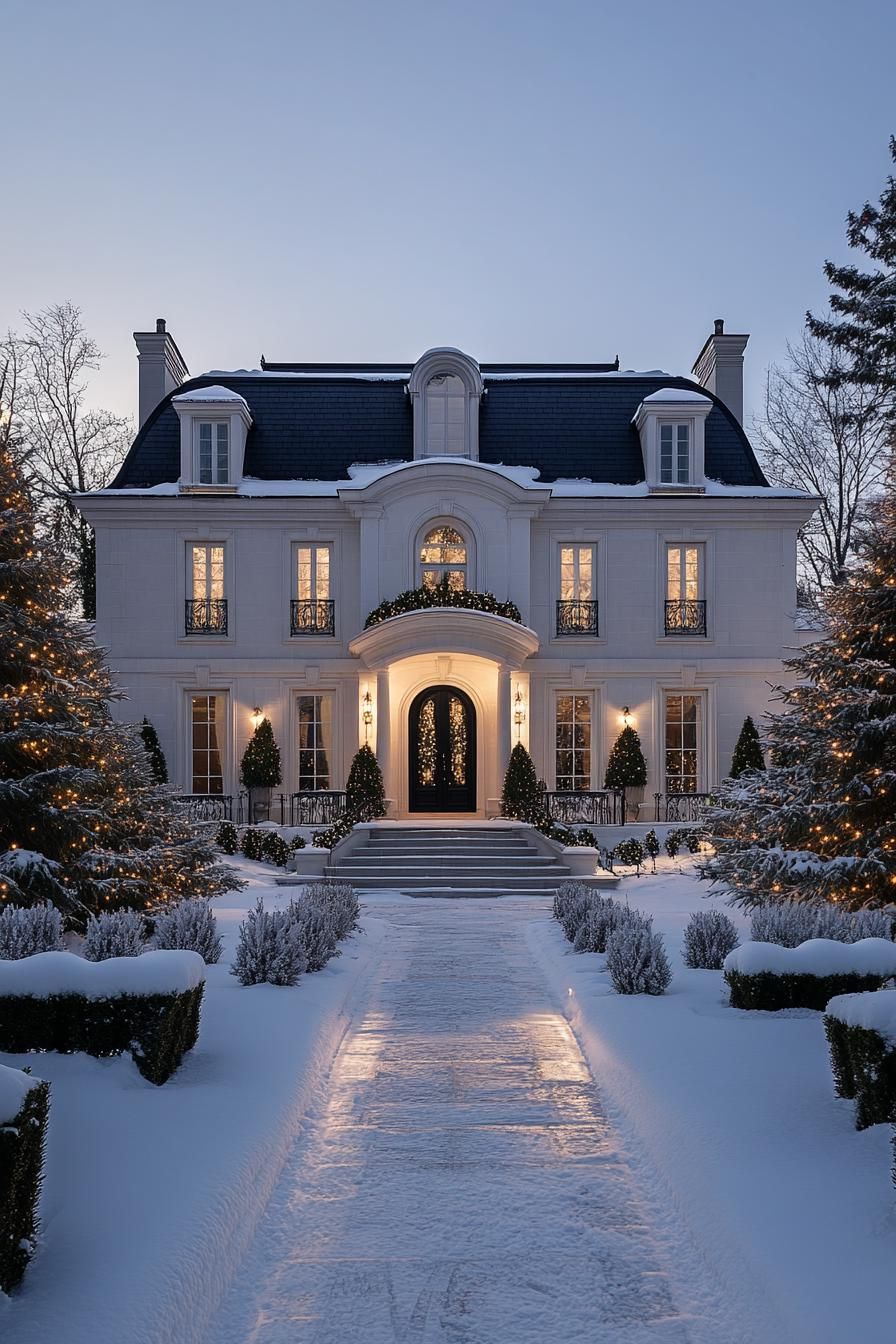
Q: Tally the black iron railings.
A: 8